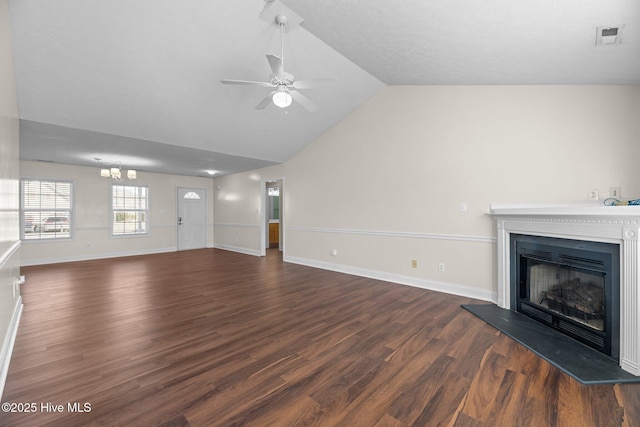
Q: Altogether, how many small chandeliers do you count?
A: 1